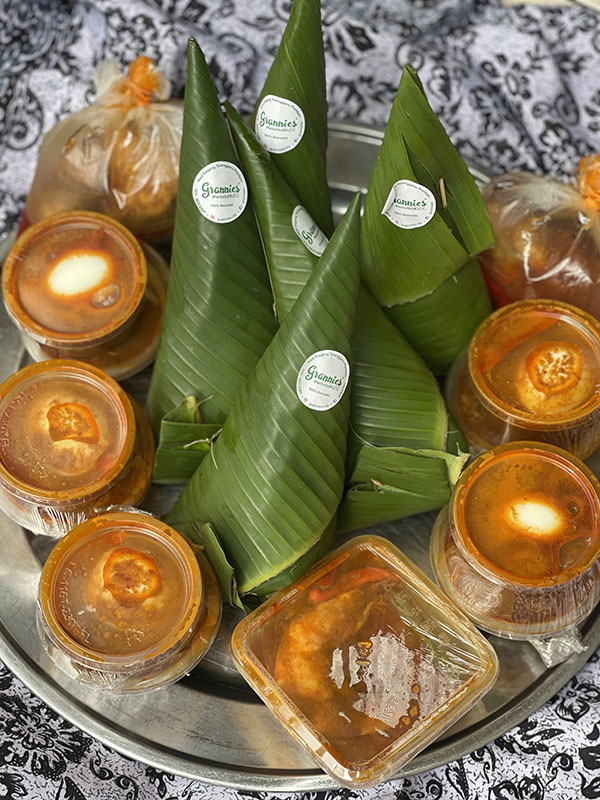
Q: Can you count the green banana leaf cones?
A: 5